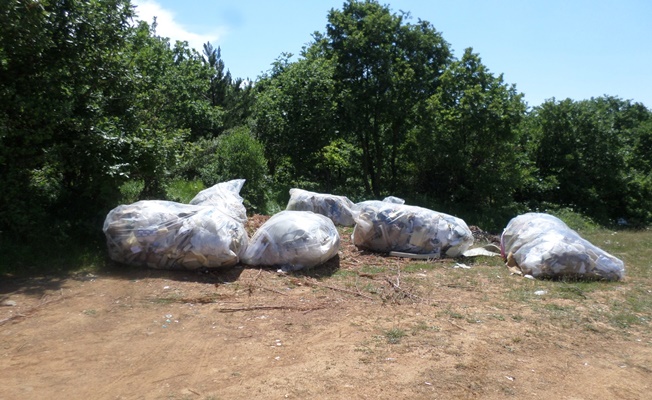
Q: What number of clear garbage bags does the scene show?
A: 6